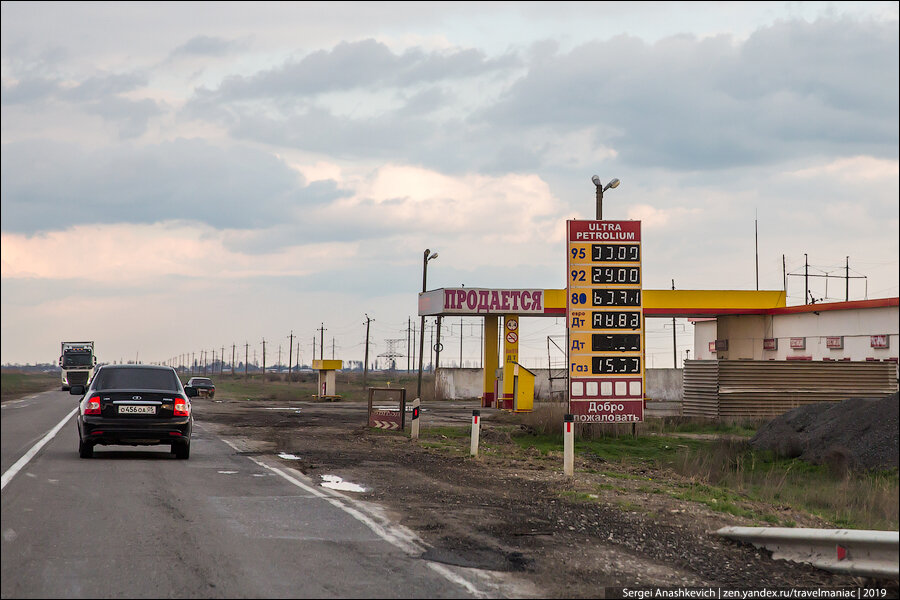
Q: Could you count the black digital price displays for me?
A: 6